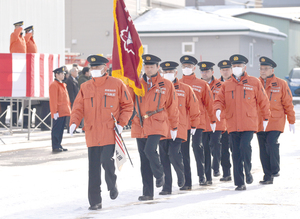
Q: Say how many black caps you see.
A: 11